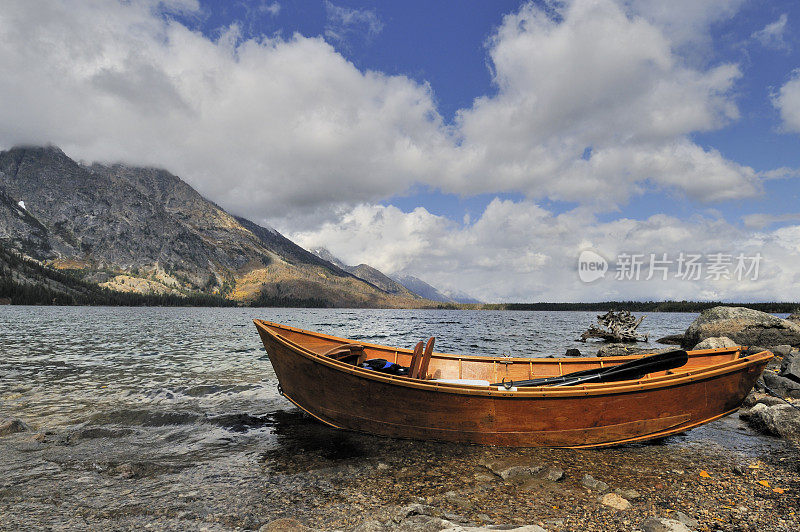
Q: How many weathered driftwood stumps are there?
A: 1